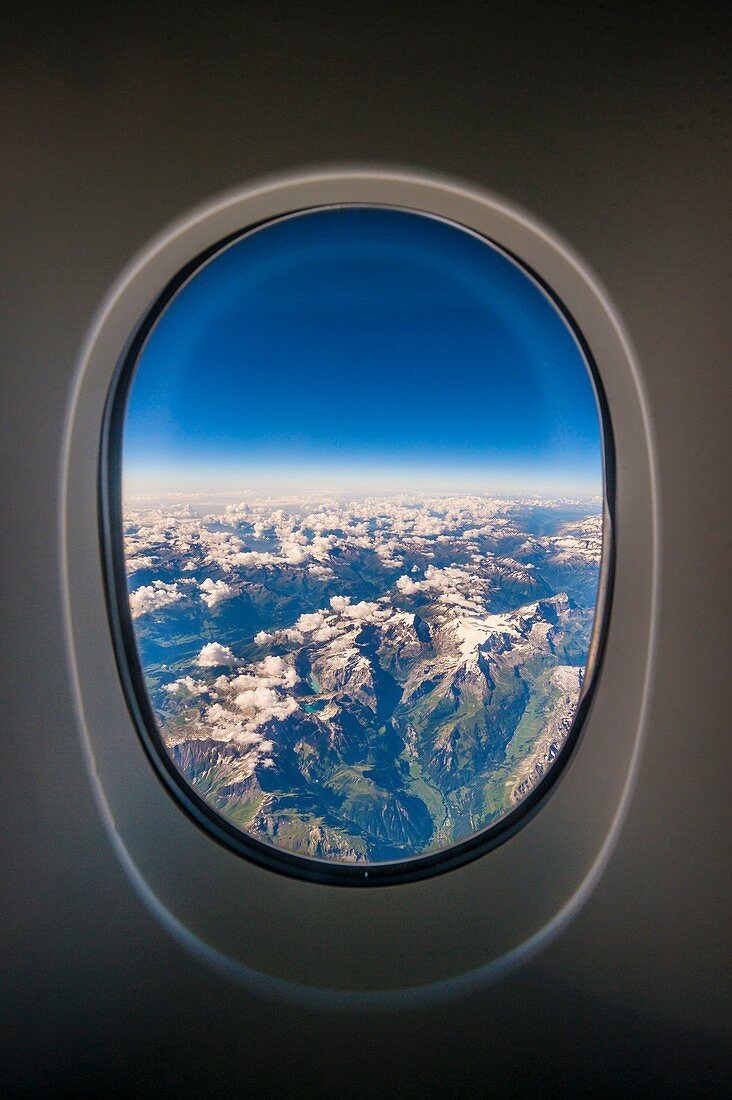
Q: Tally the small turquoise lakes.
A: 2